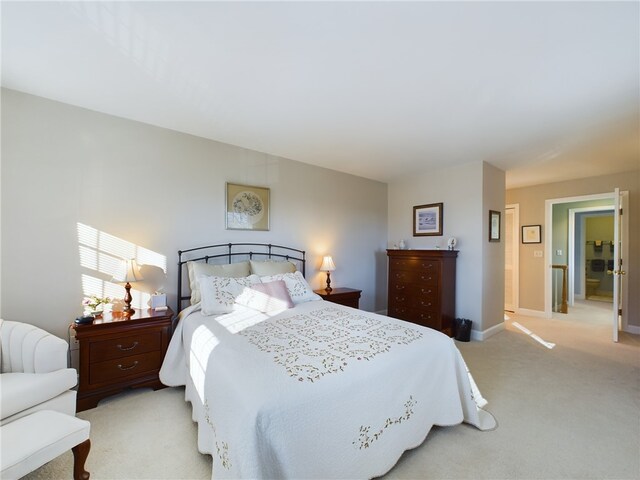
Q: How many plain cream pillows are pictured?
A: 2